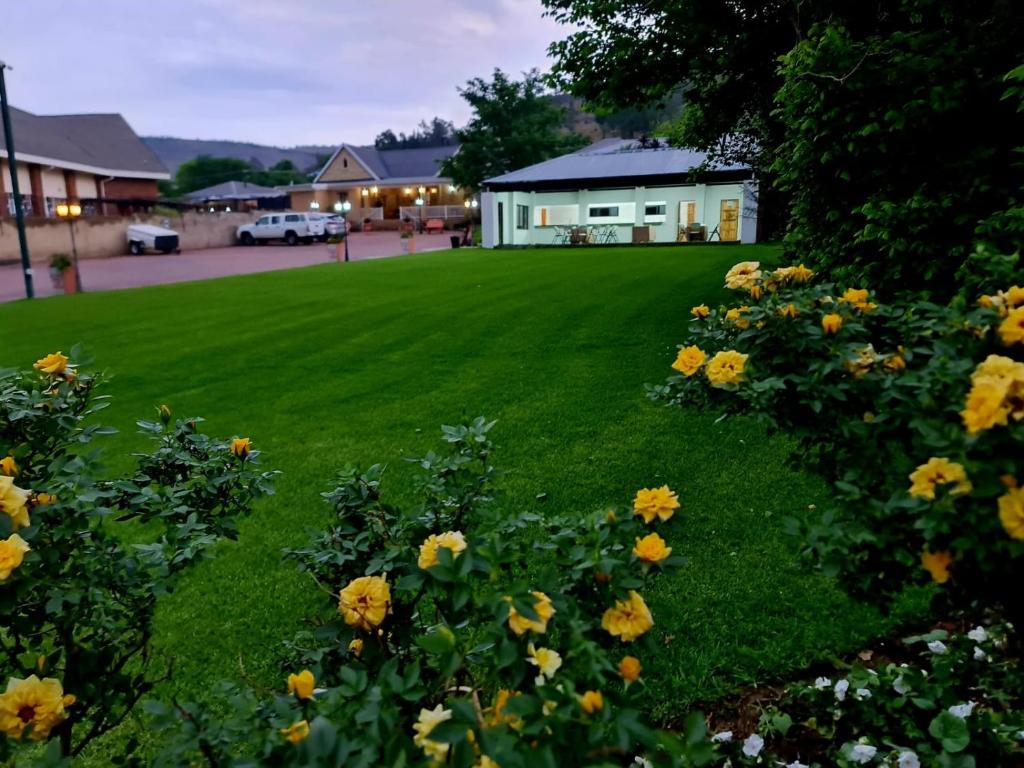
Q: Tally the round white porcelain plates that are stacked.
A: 0